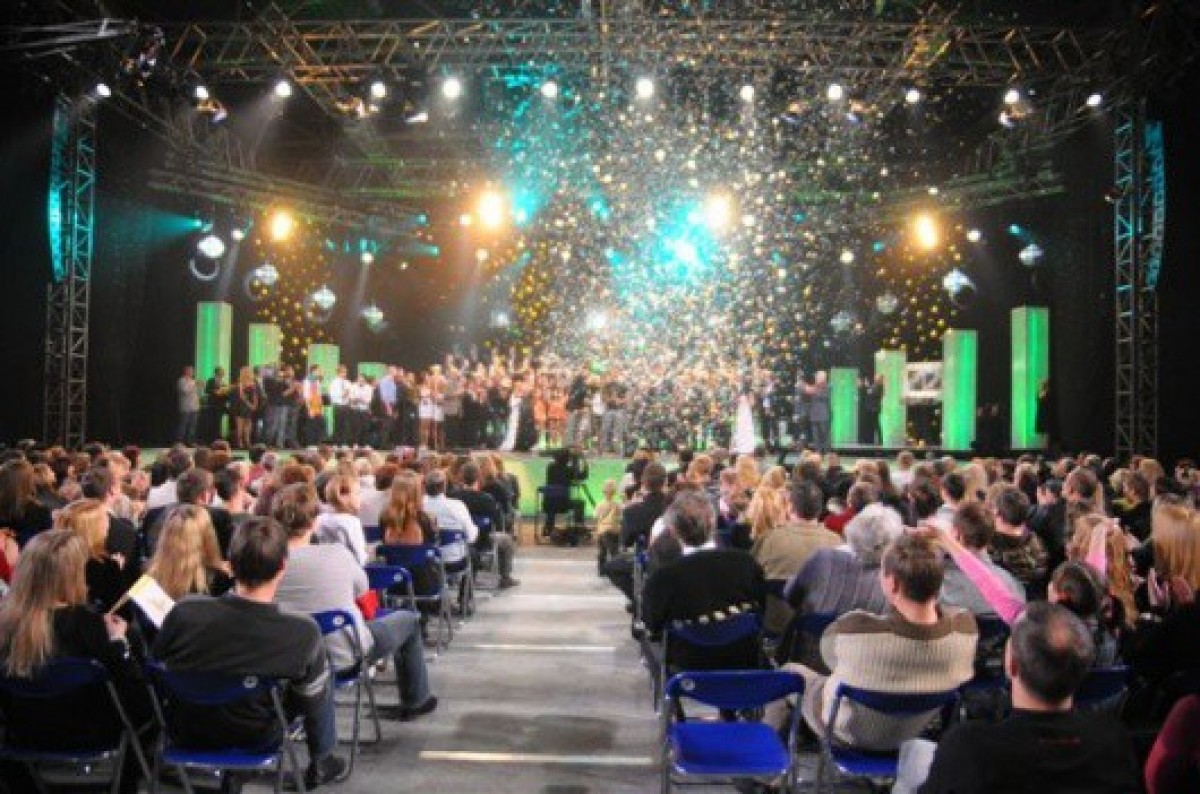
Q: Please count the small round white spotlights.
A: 12